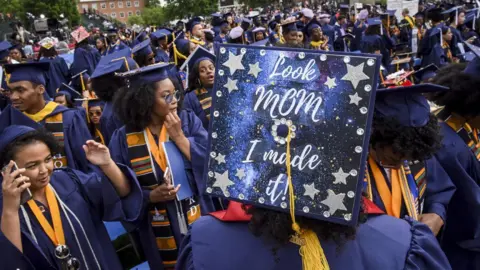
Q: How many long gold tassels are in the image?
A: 1